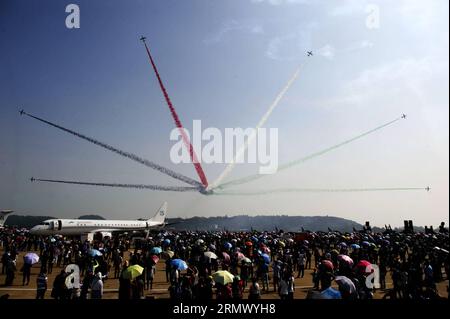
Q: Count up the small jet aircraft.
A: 6